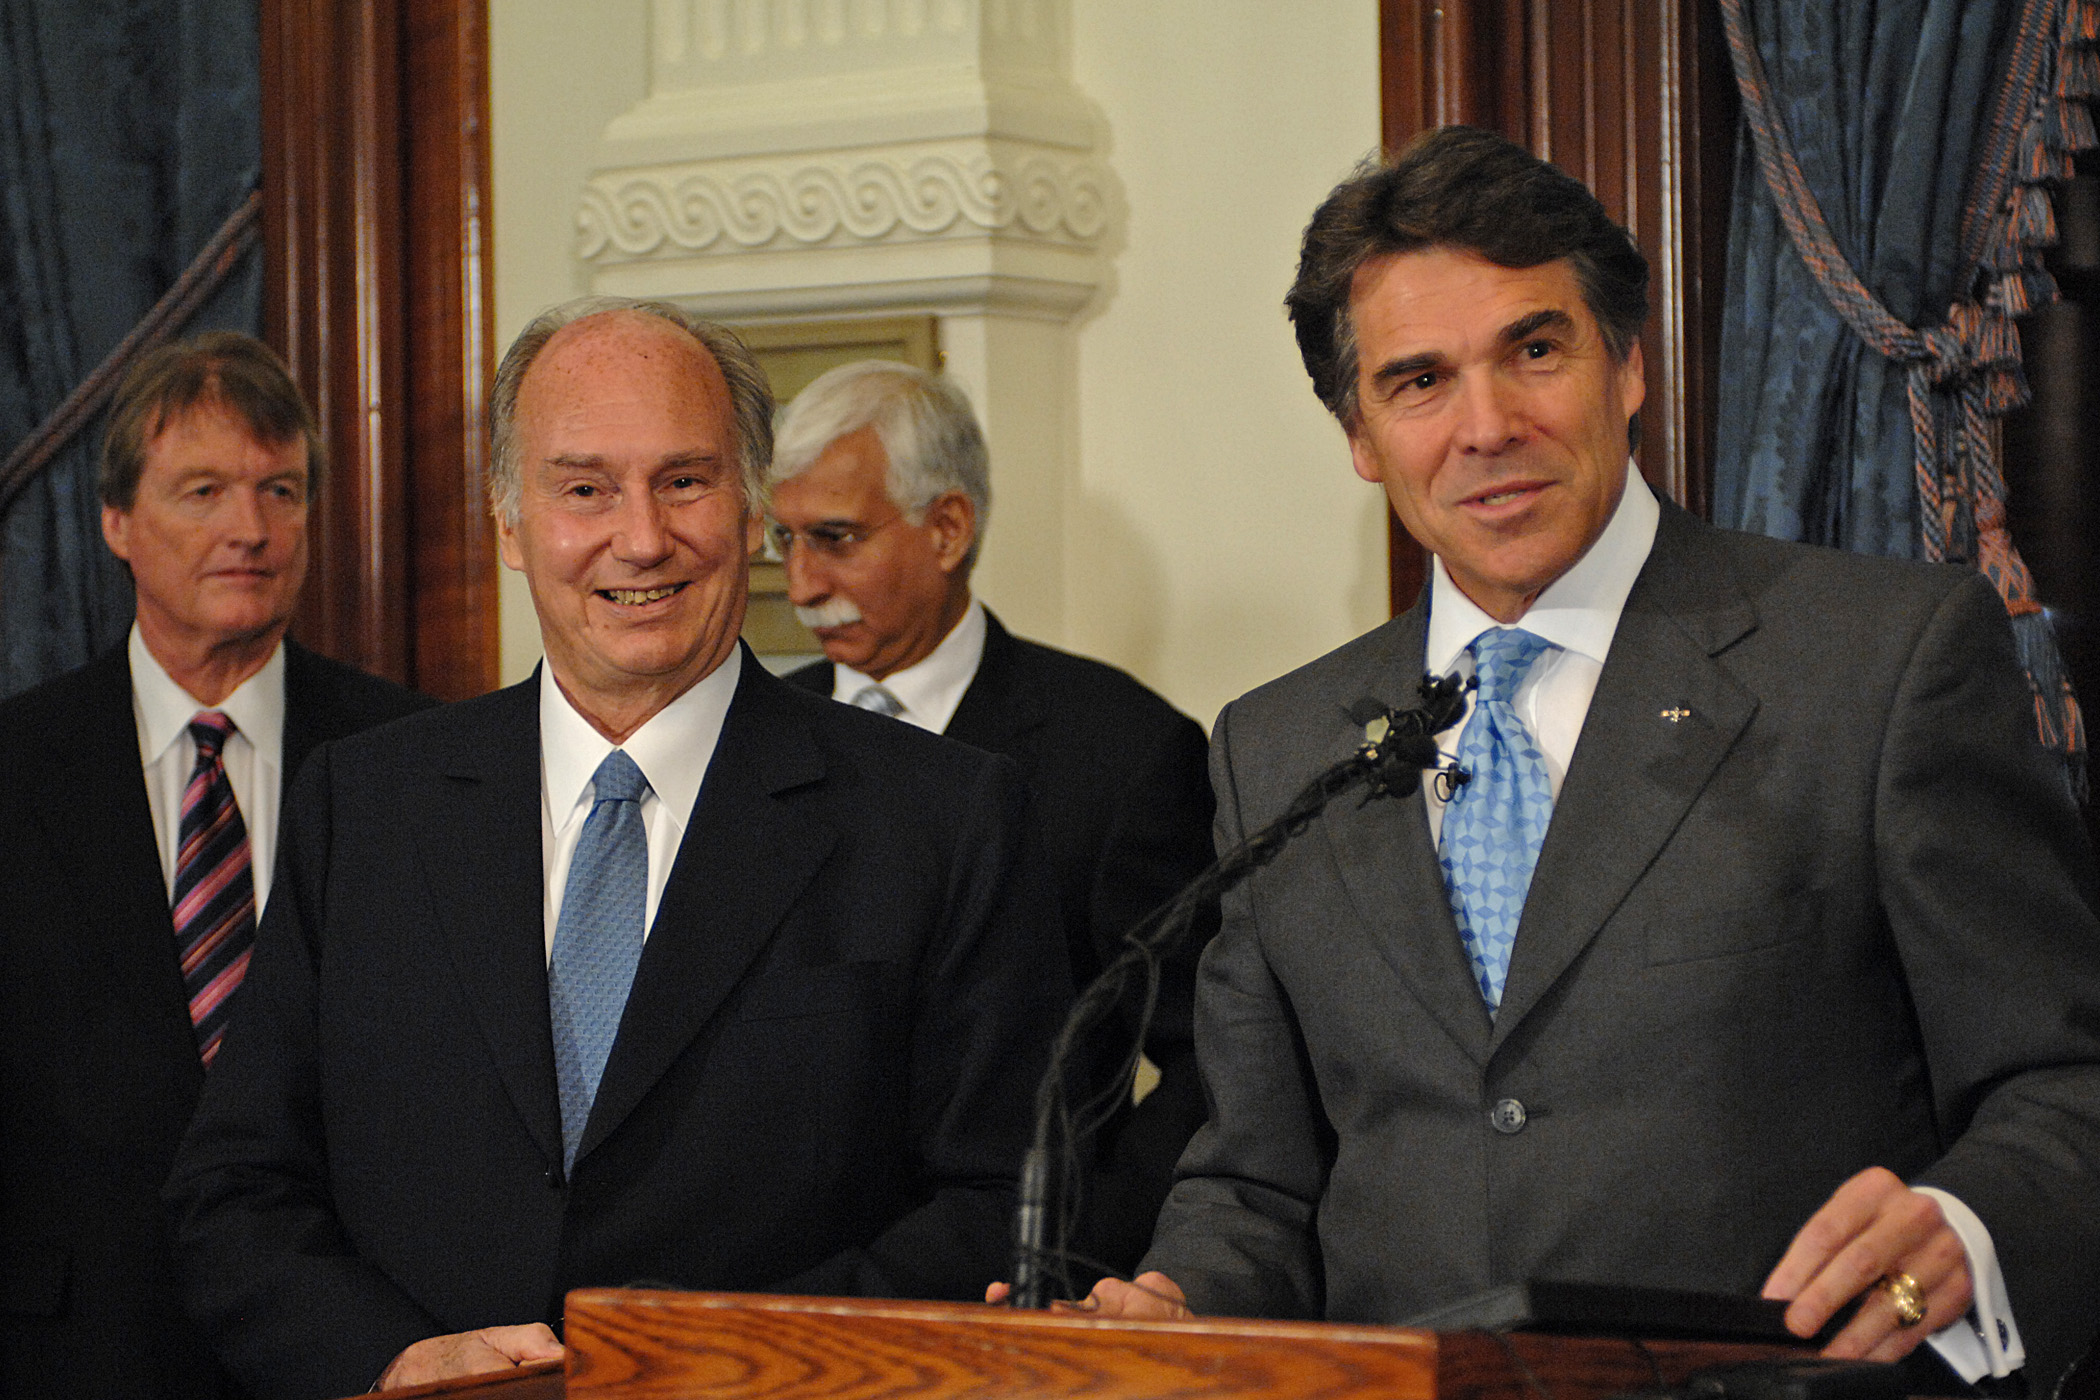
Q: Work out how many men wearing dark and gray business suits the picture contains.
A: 4